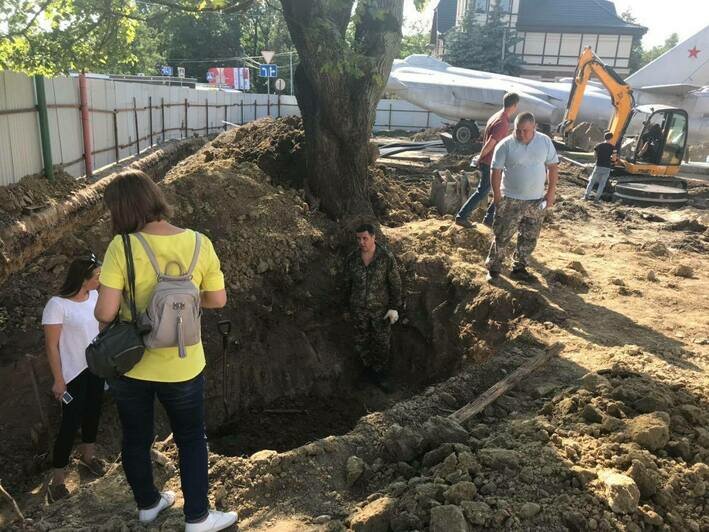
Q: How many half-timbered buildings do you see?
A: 1